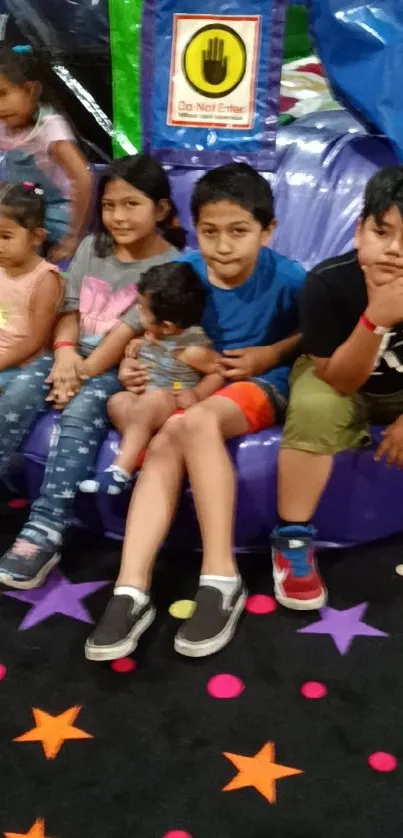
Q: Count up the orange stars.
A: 3